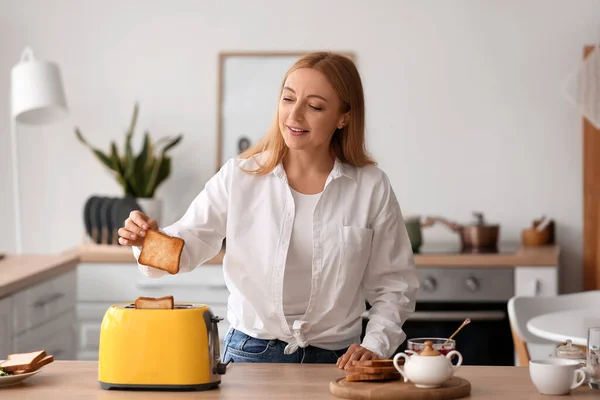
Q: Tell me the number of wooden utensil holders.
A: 1